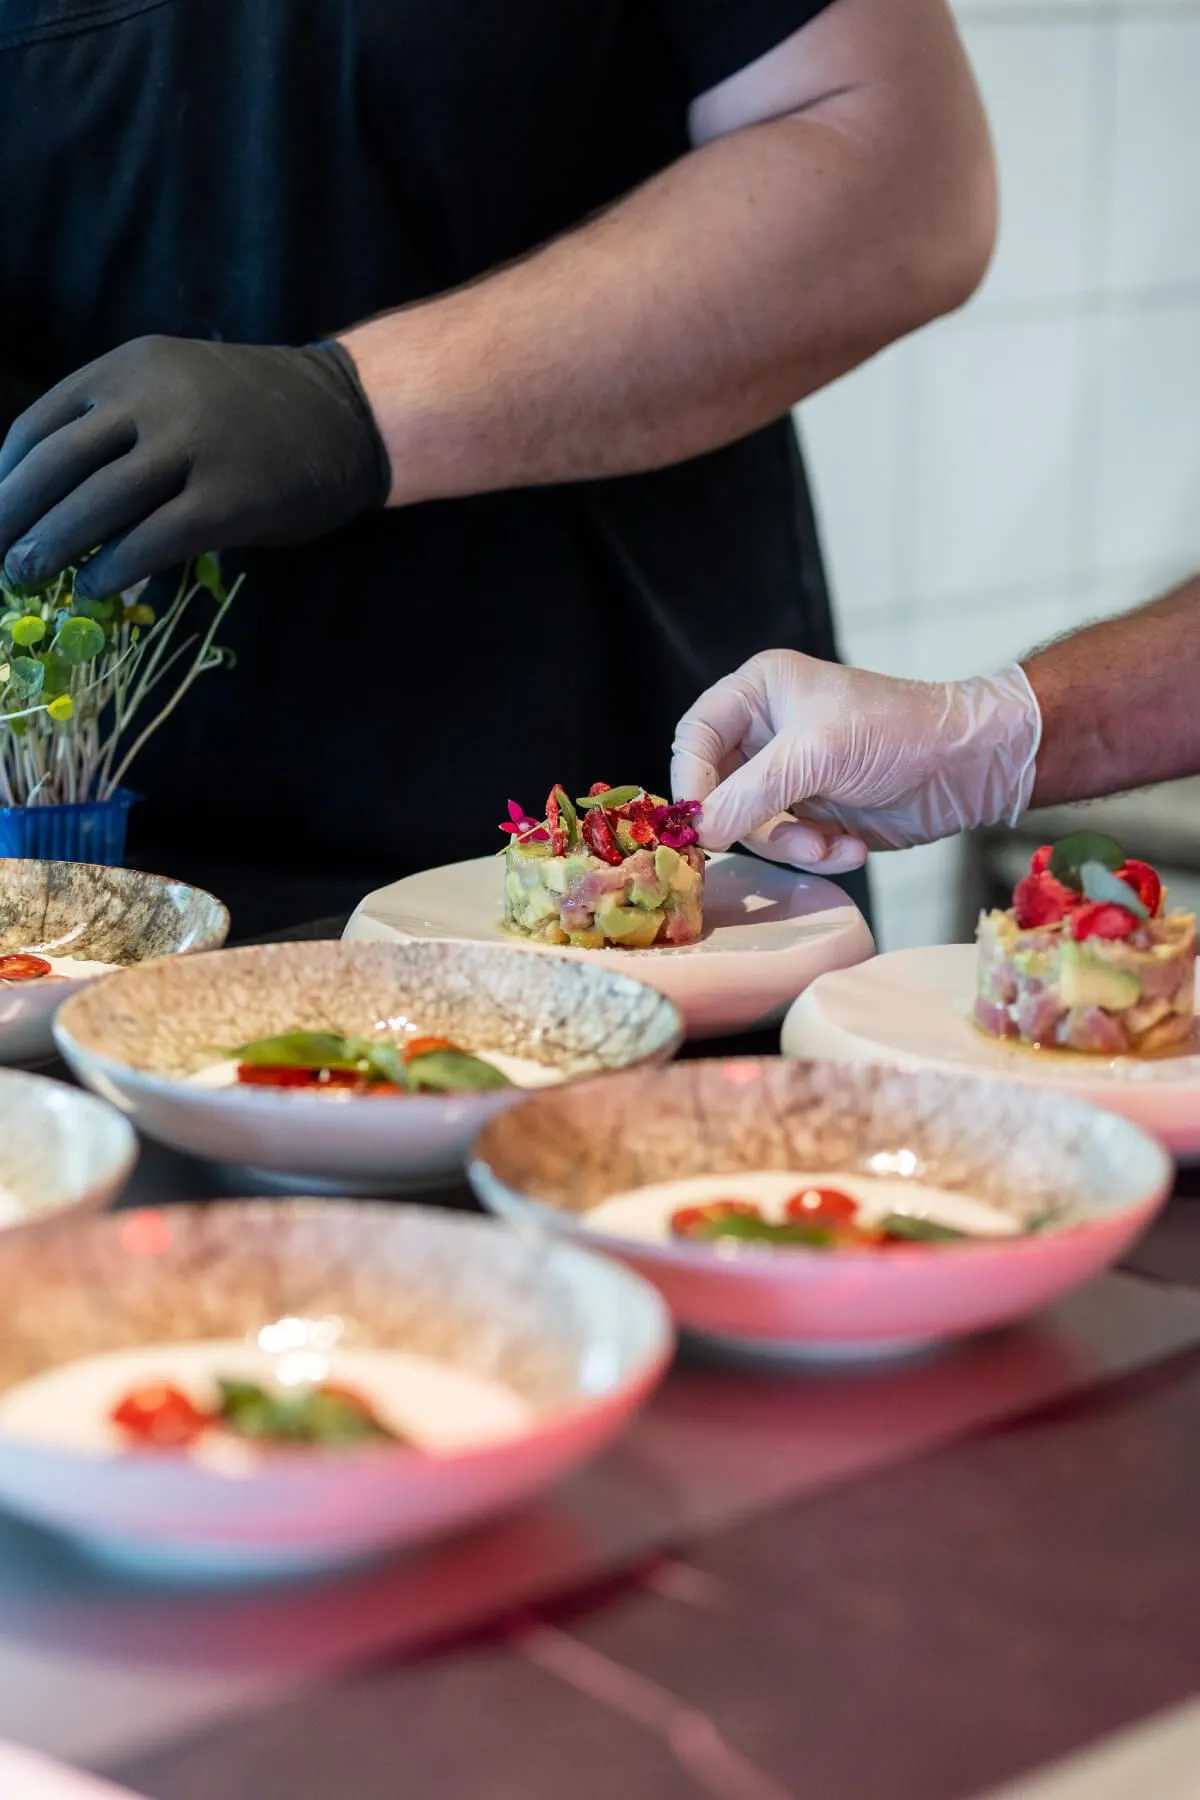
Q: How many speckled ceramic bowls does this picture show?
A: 5